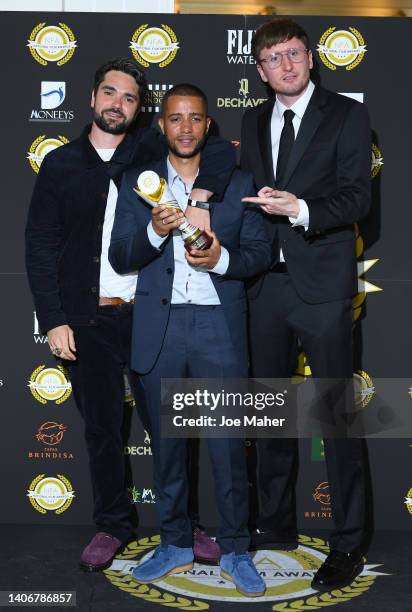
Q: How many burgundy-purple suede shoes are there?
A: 2